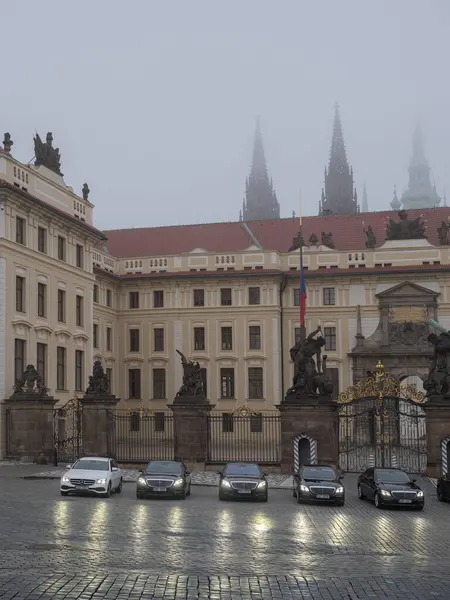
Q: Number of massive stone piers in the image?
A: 5